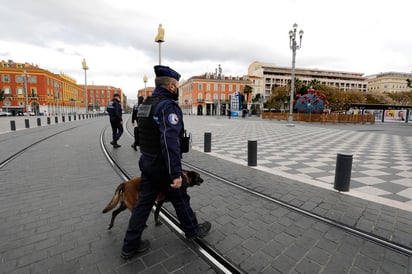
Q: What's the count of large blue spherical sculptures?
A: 1